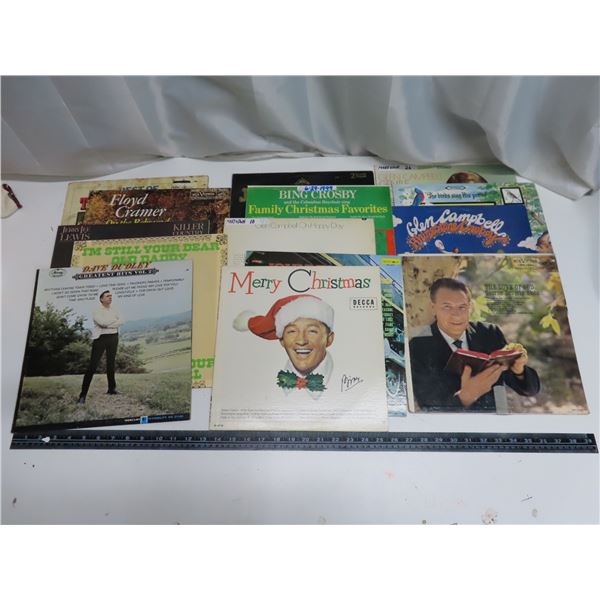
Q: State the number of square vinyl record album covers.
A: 14